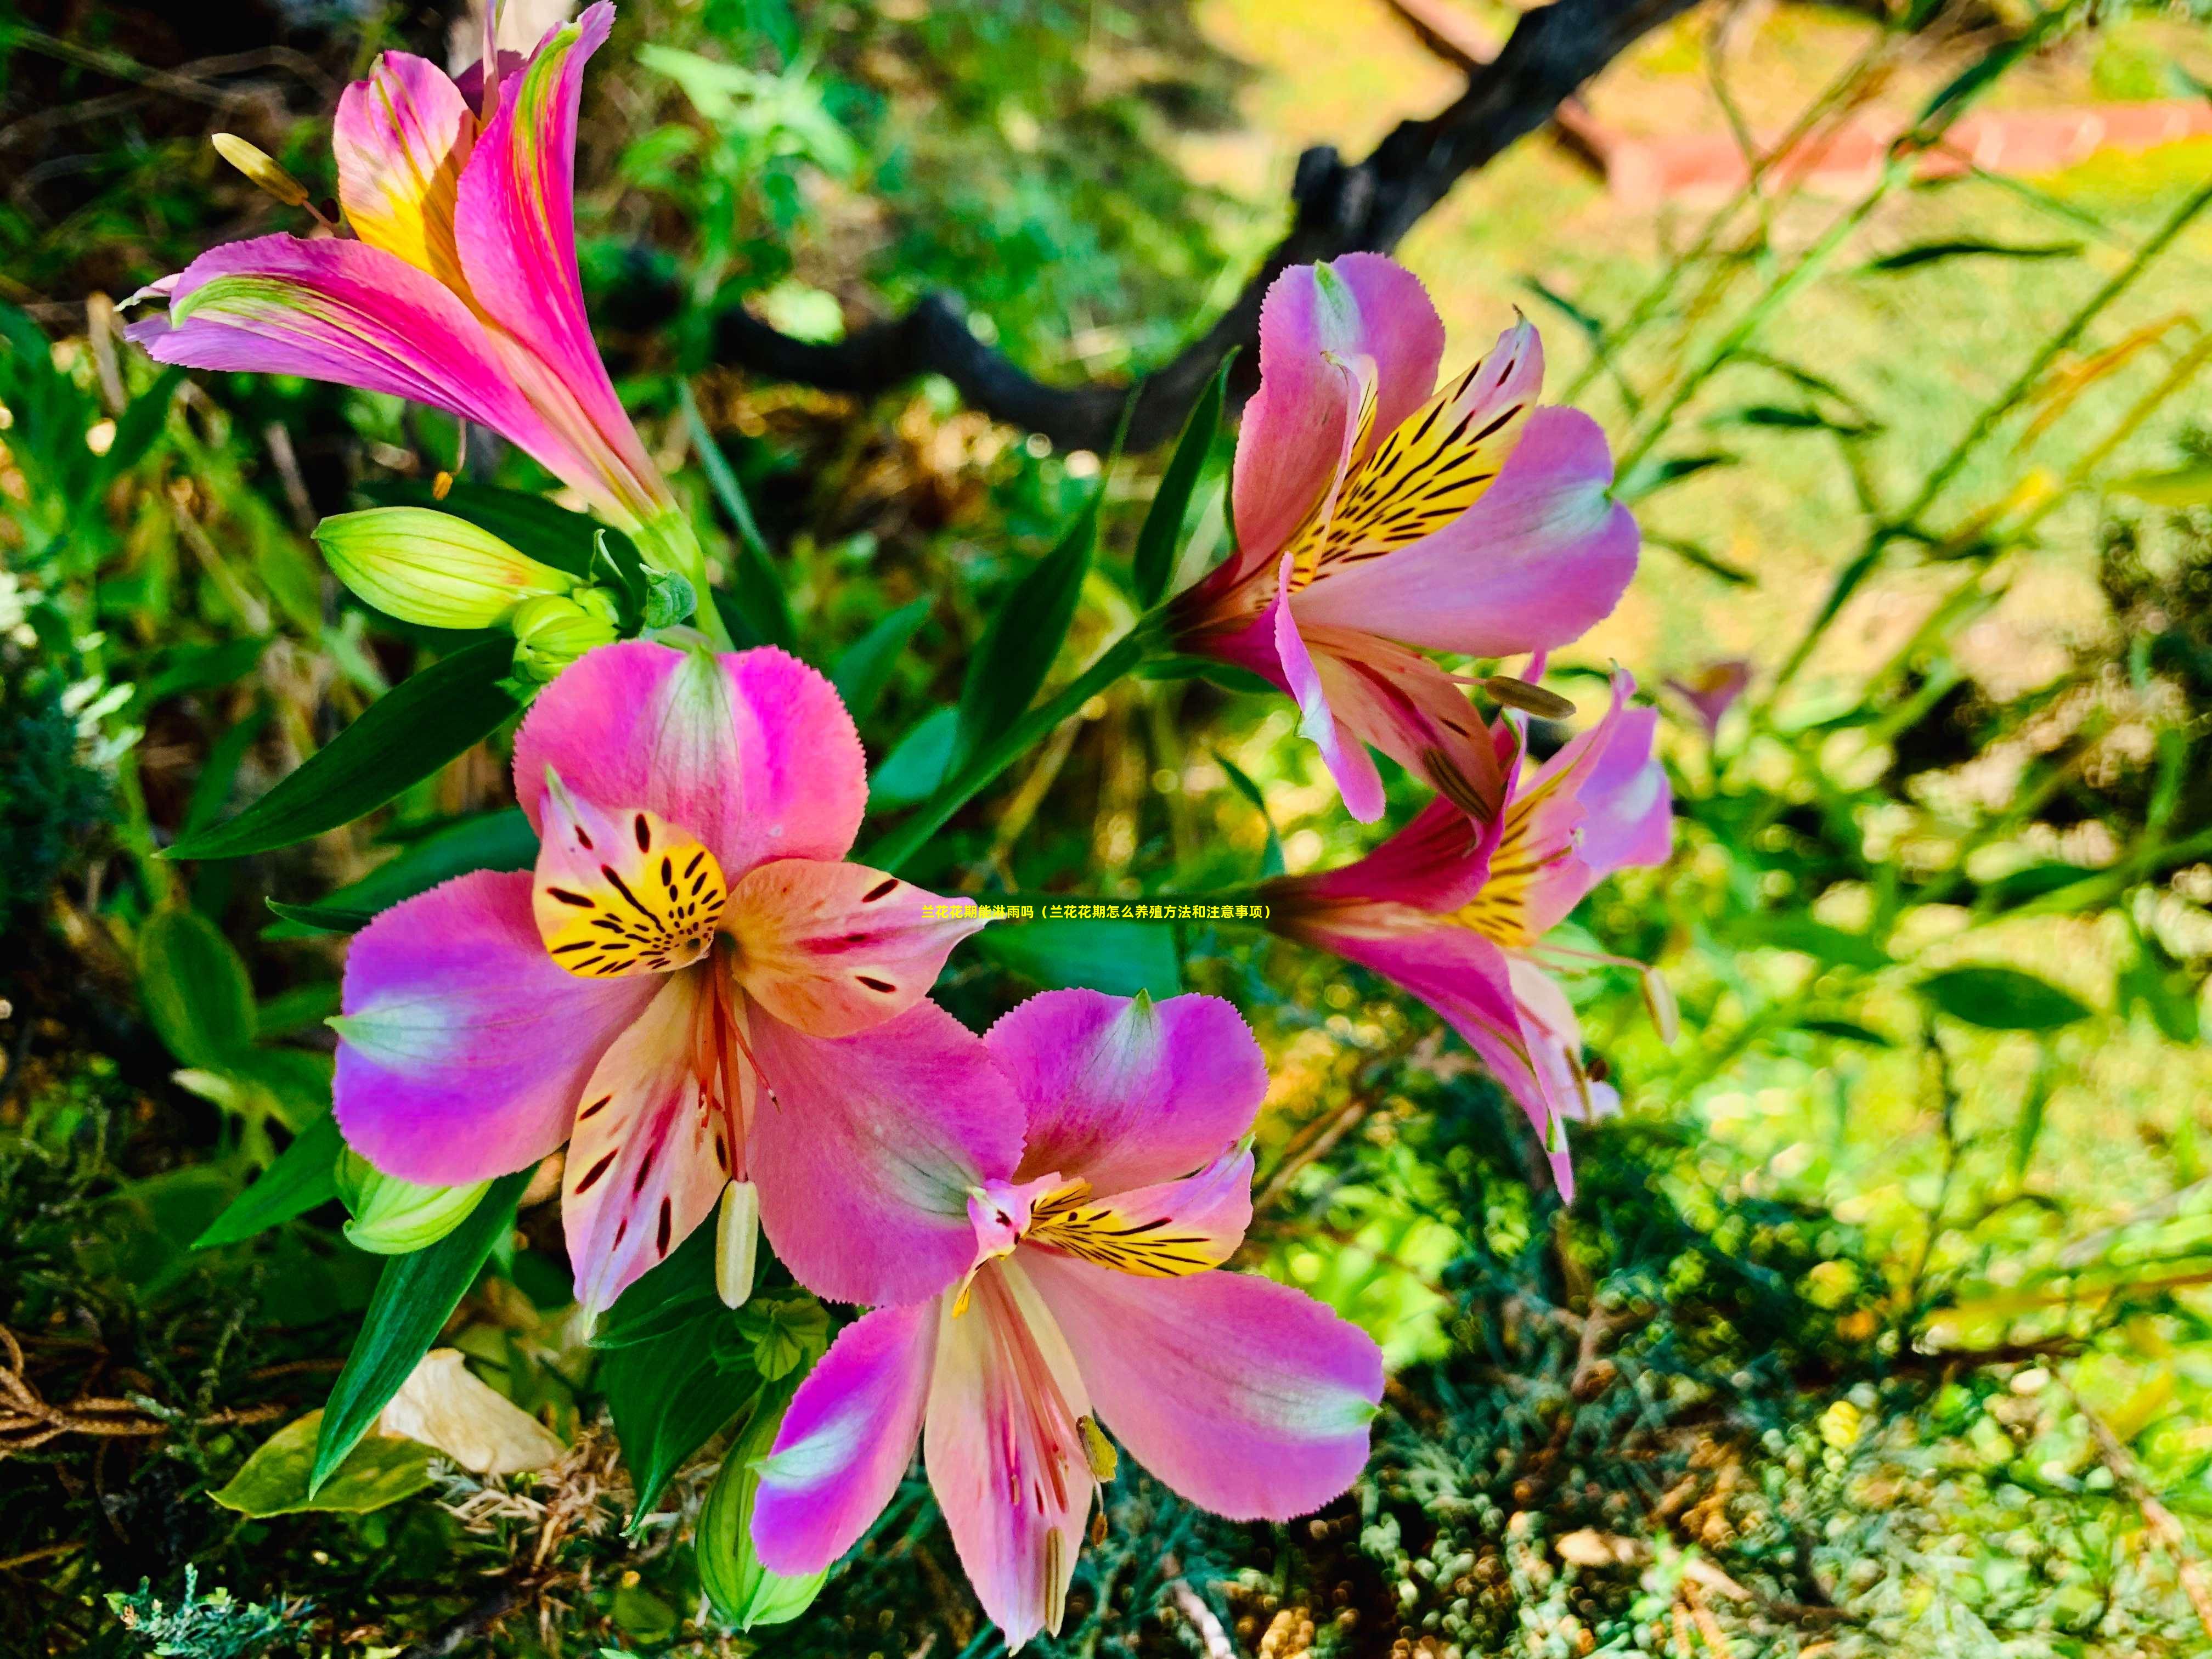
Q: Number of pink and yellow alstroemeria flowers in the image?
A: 5